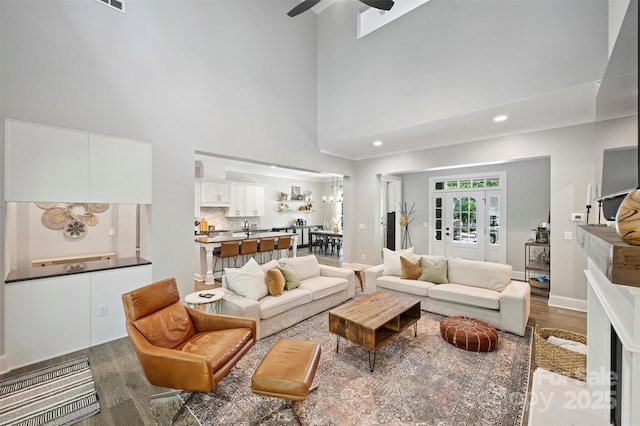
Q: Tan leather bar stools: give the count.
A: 4